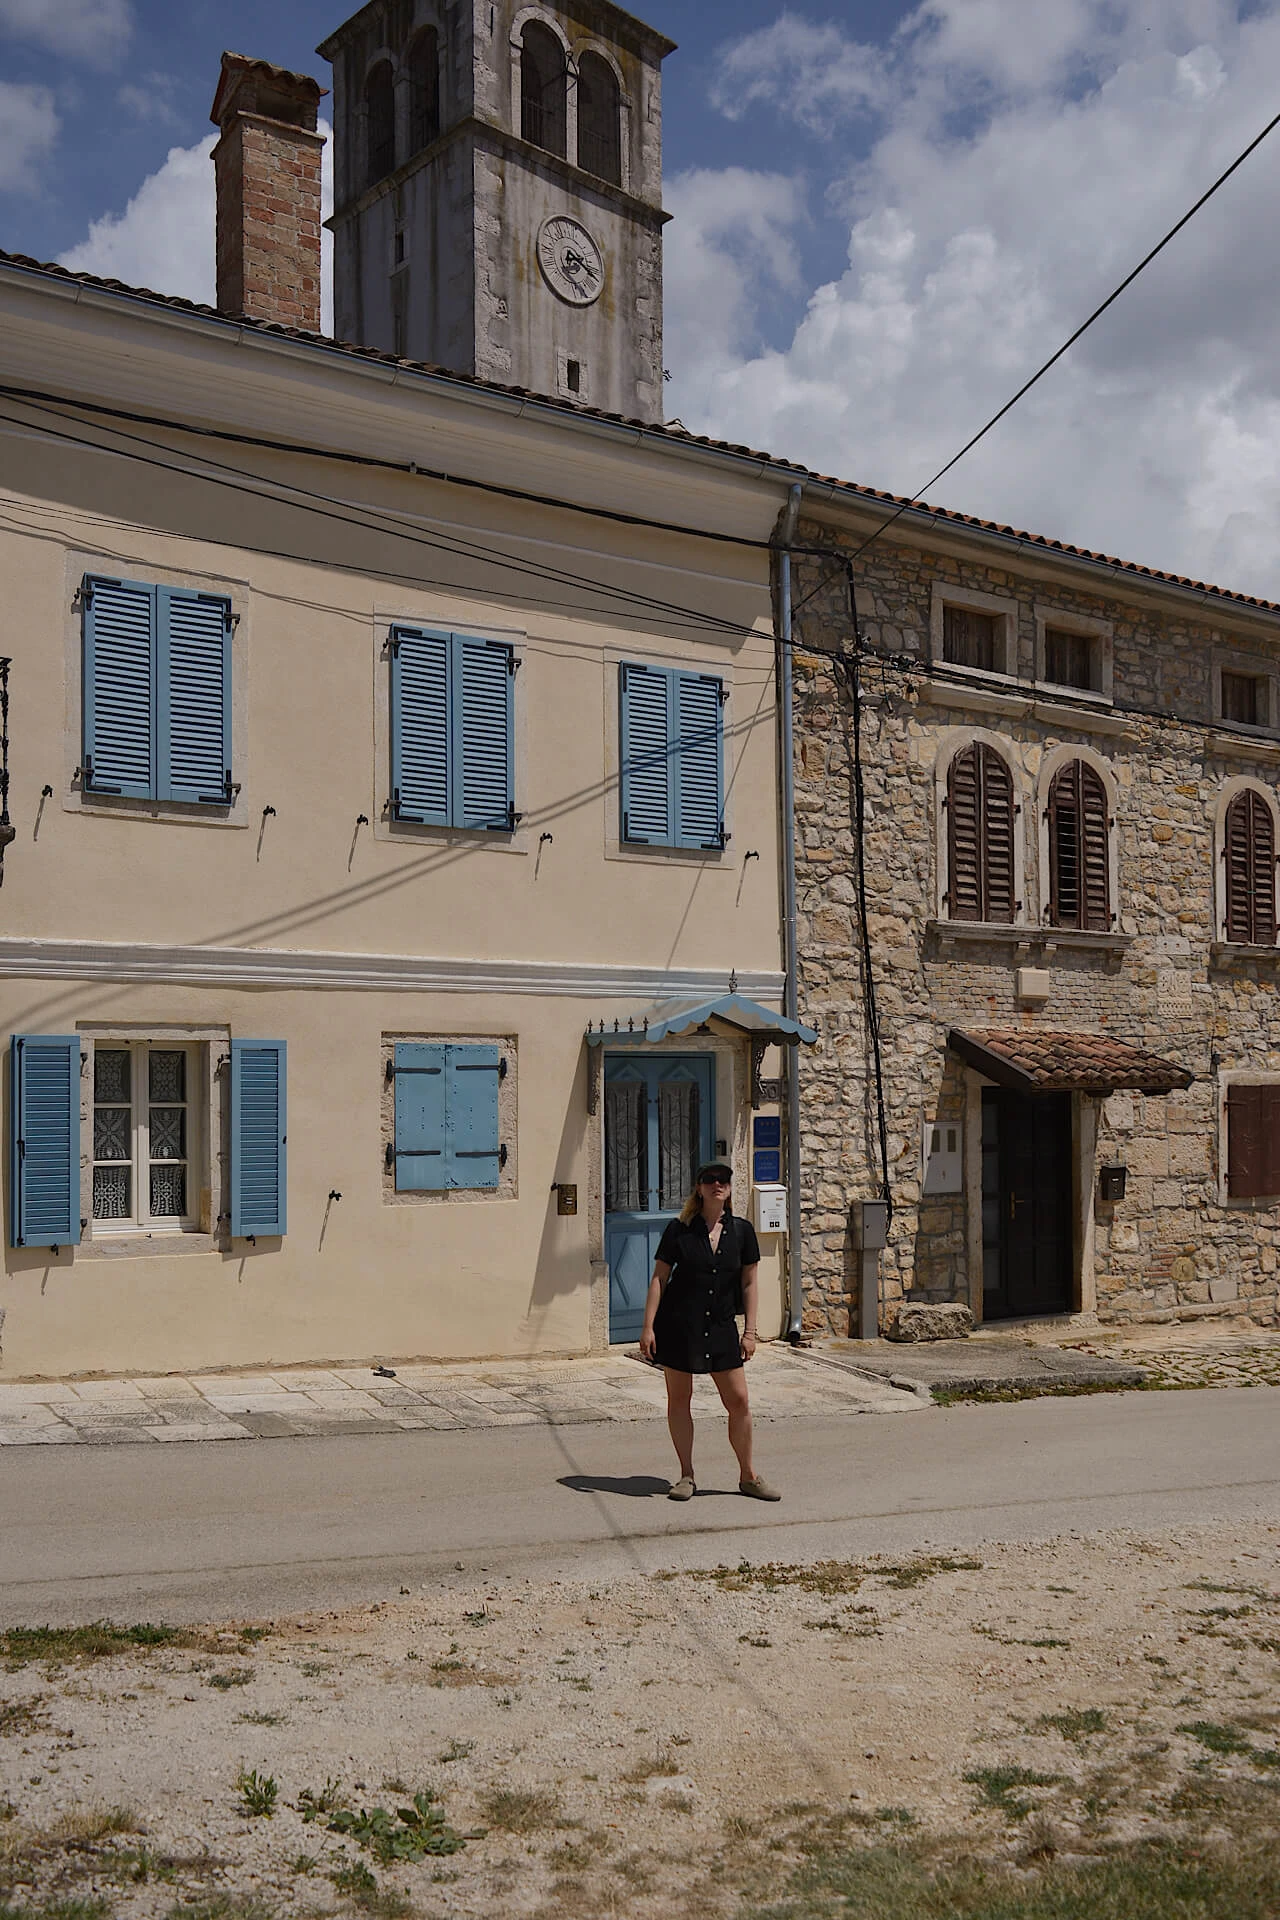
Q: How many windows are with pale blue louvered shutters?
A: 4